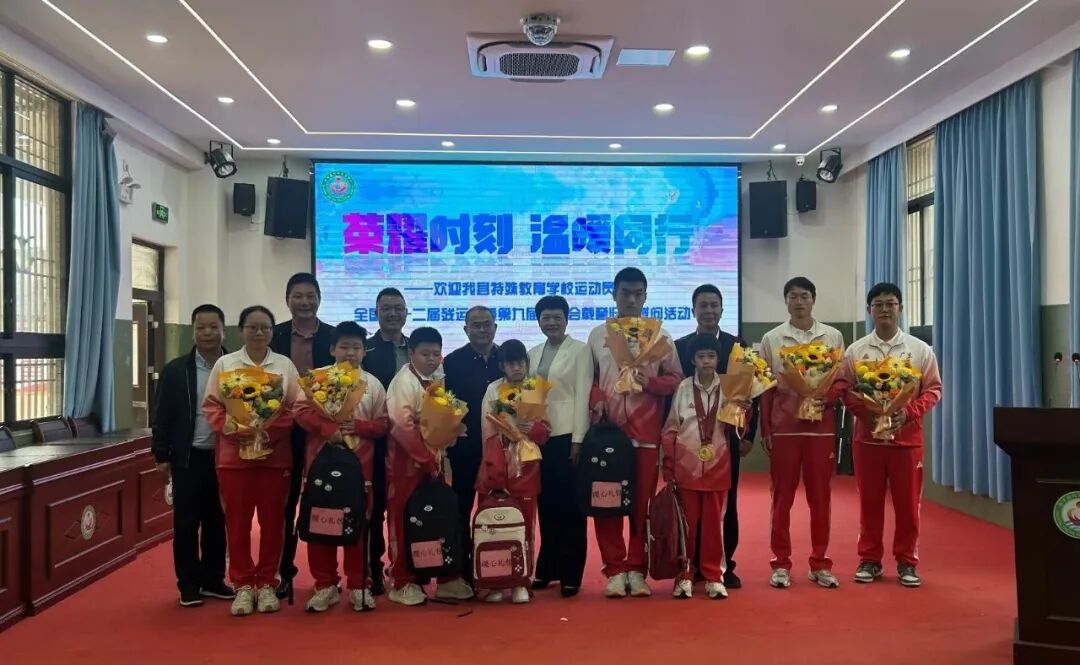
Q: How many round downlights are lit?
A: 12